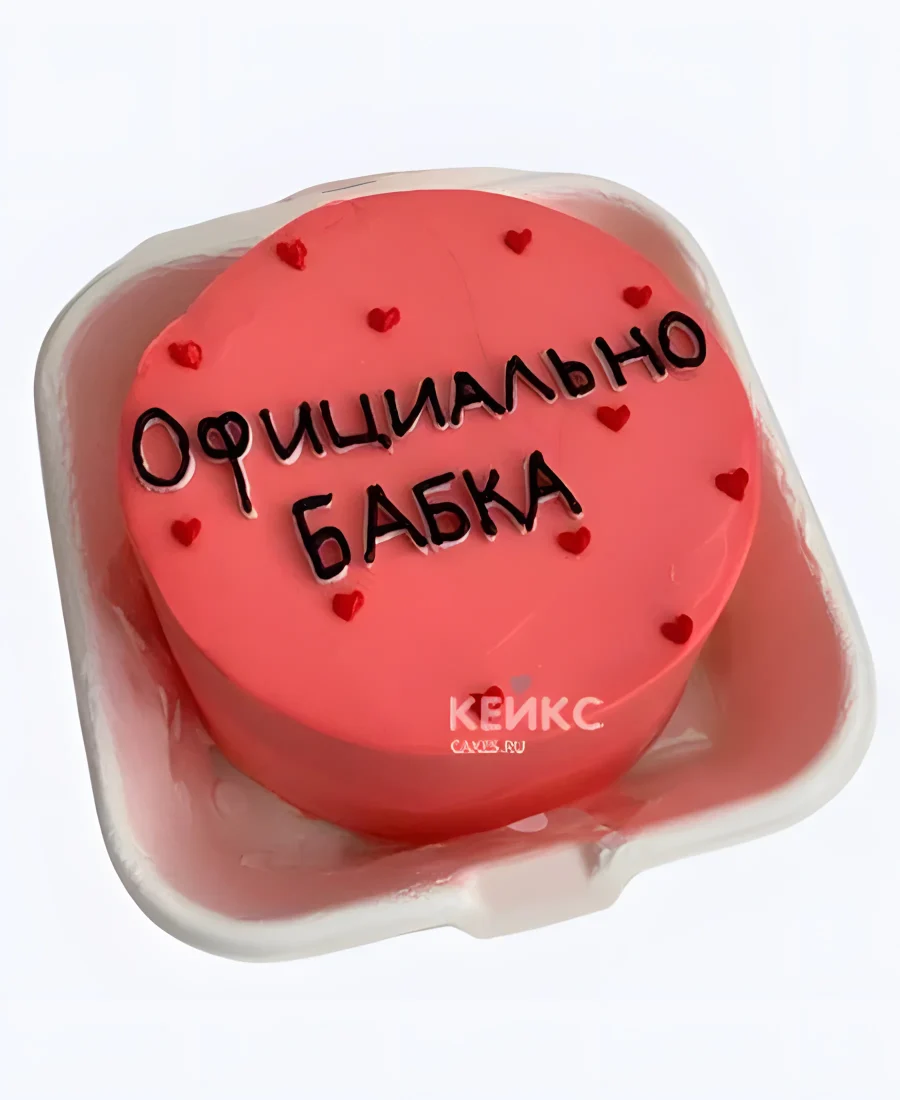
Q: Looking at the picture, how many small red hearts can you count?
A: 12